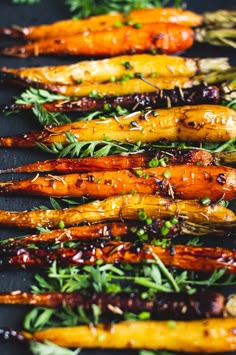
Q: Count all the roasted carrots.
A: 13